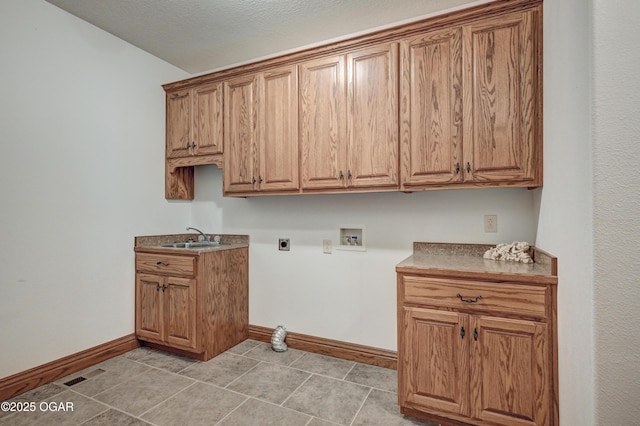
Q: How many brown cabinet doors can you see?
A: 12